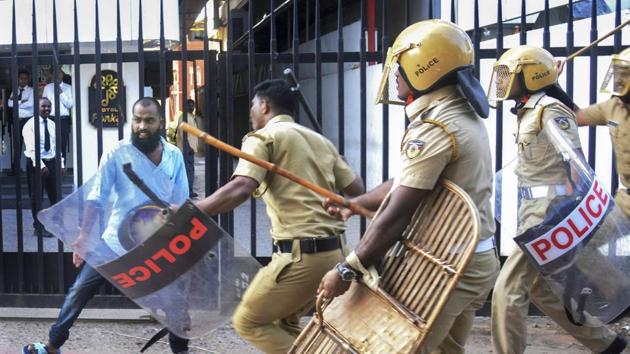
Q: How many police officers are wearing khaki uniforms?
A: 4